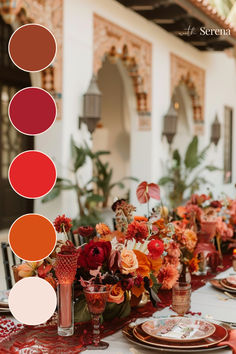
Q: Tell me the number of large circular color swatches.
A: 5